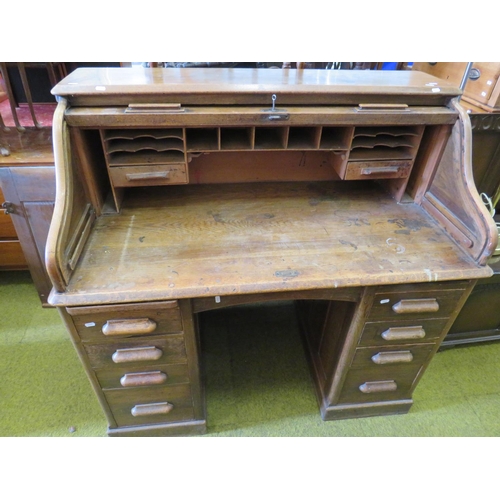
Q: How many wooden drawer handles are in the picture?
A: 10